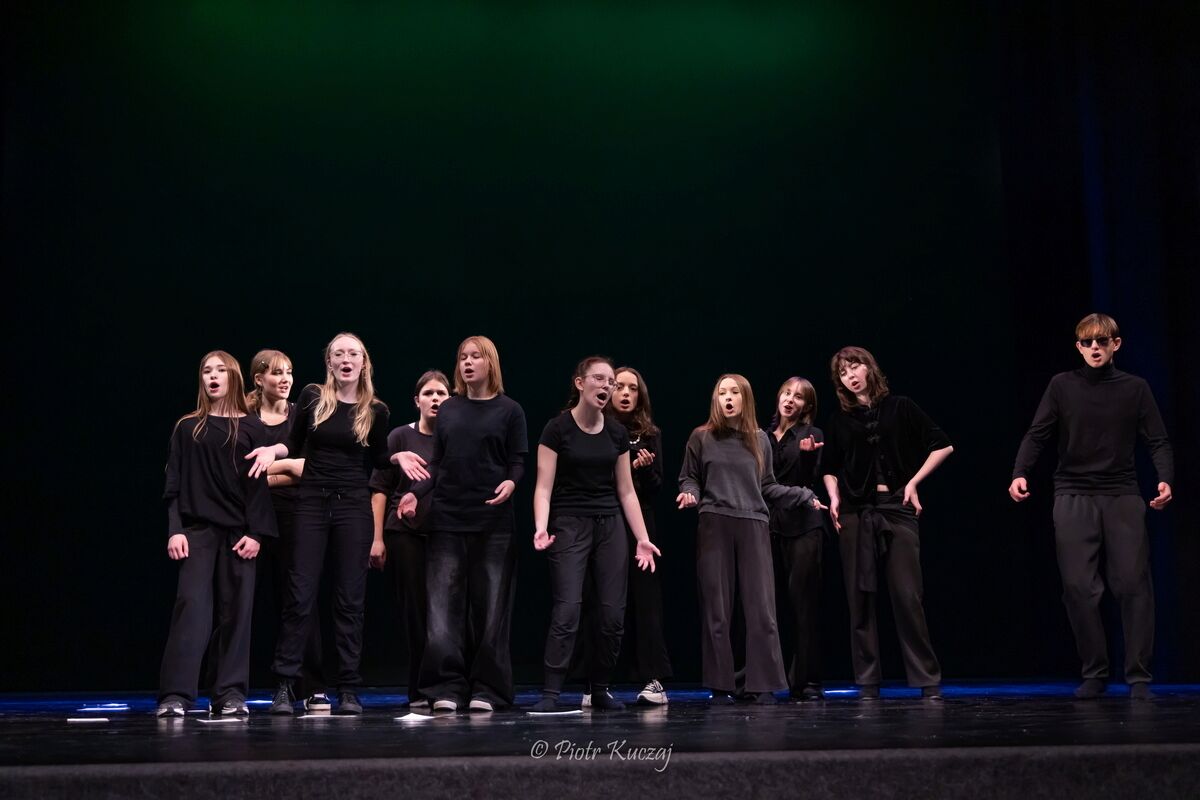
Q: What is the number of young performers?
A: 11